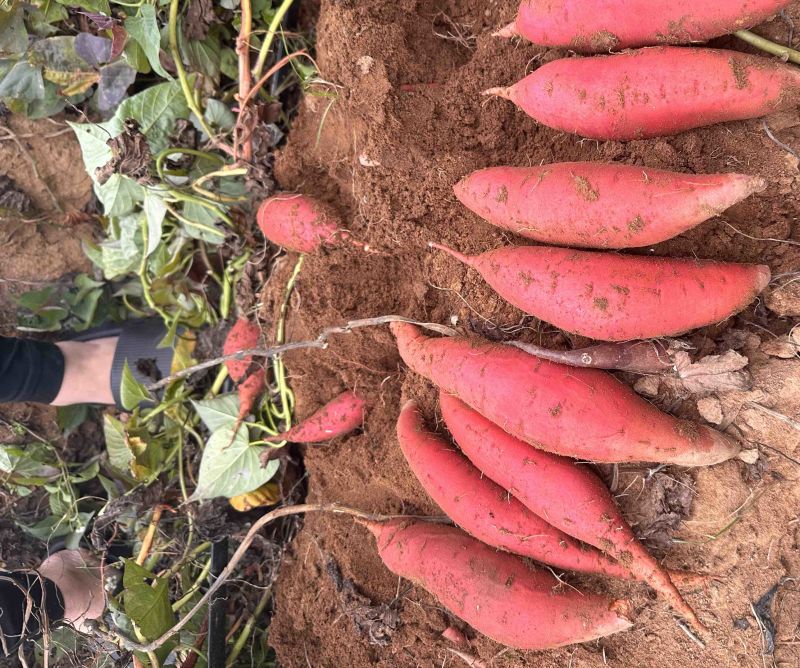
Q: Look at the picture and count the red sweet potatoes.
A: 12